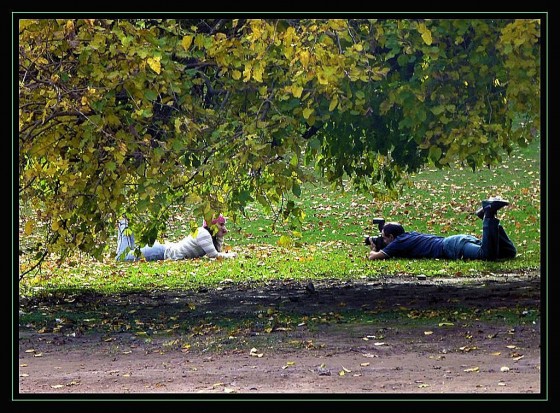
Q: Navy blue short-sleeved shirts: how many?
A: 1